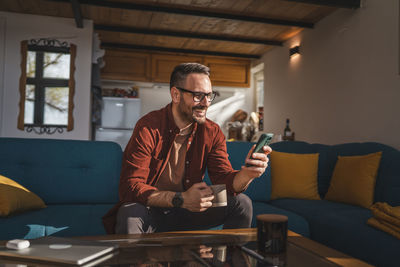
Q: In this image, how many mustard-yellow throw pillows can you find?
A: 3